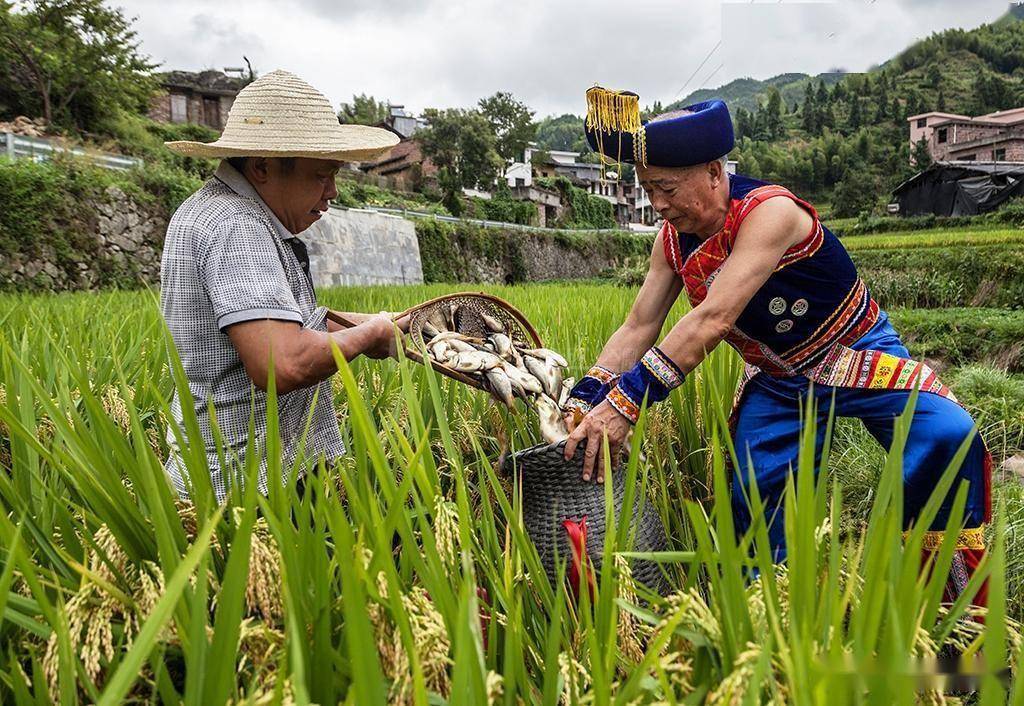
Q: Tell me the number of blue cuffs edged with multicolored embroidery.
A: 2